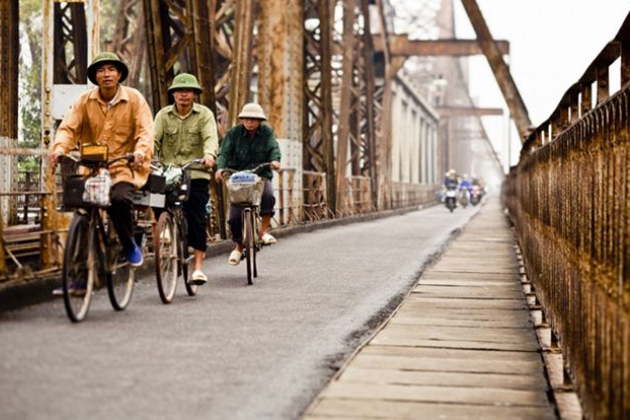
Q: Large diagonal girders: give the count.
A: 1